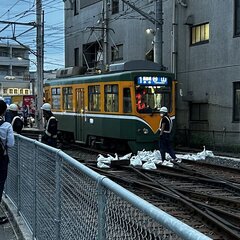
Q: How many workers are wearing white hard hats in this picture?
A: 3